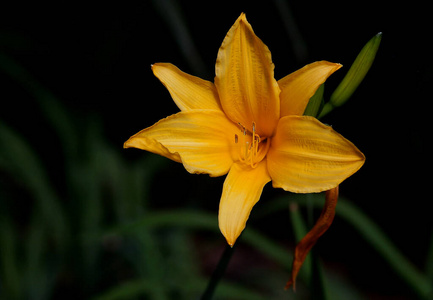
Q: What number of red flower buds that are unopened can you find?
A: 0